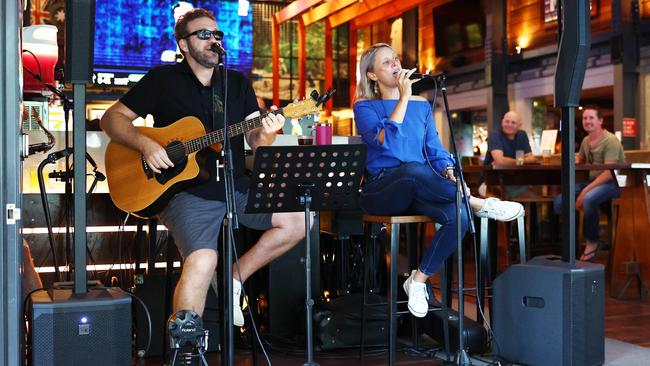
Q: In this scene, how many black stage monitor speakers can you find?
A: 2